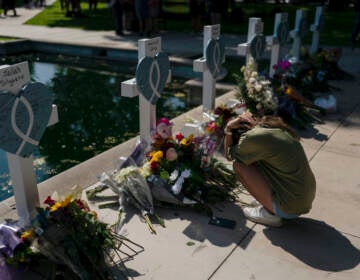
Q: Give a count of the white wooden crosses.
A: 7